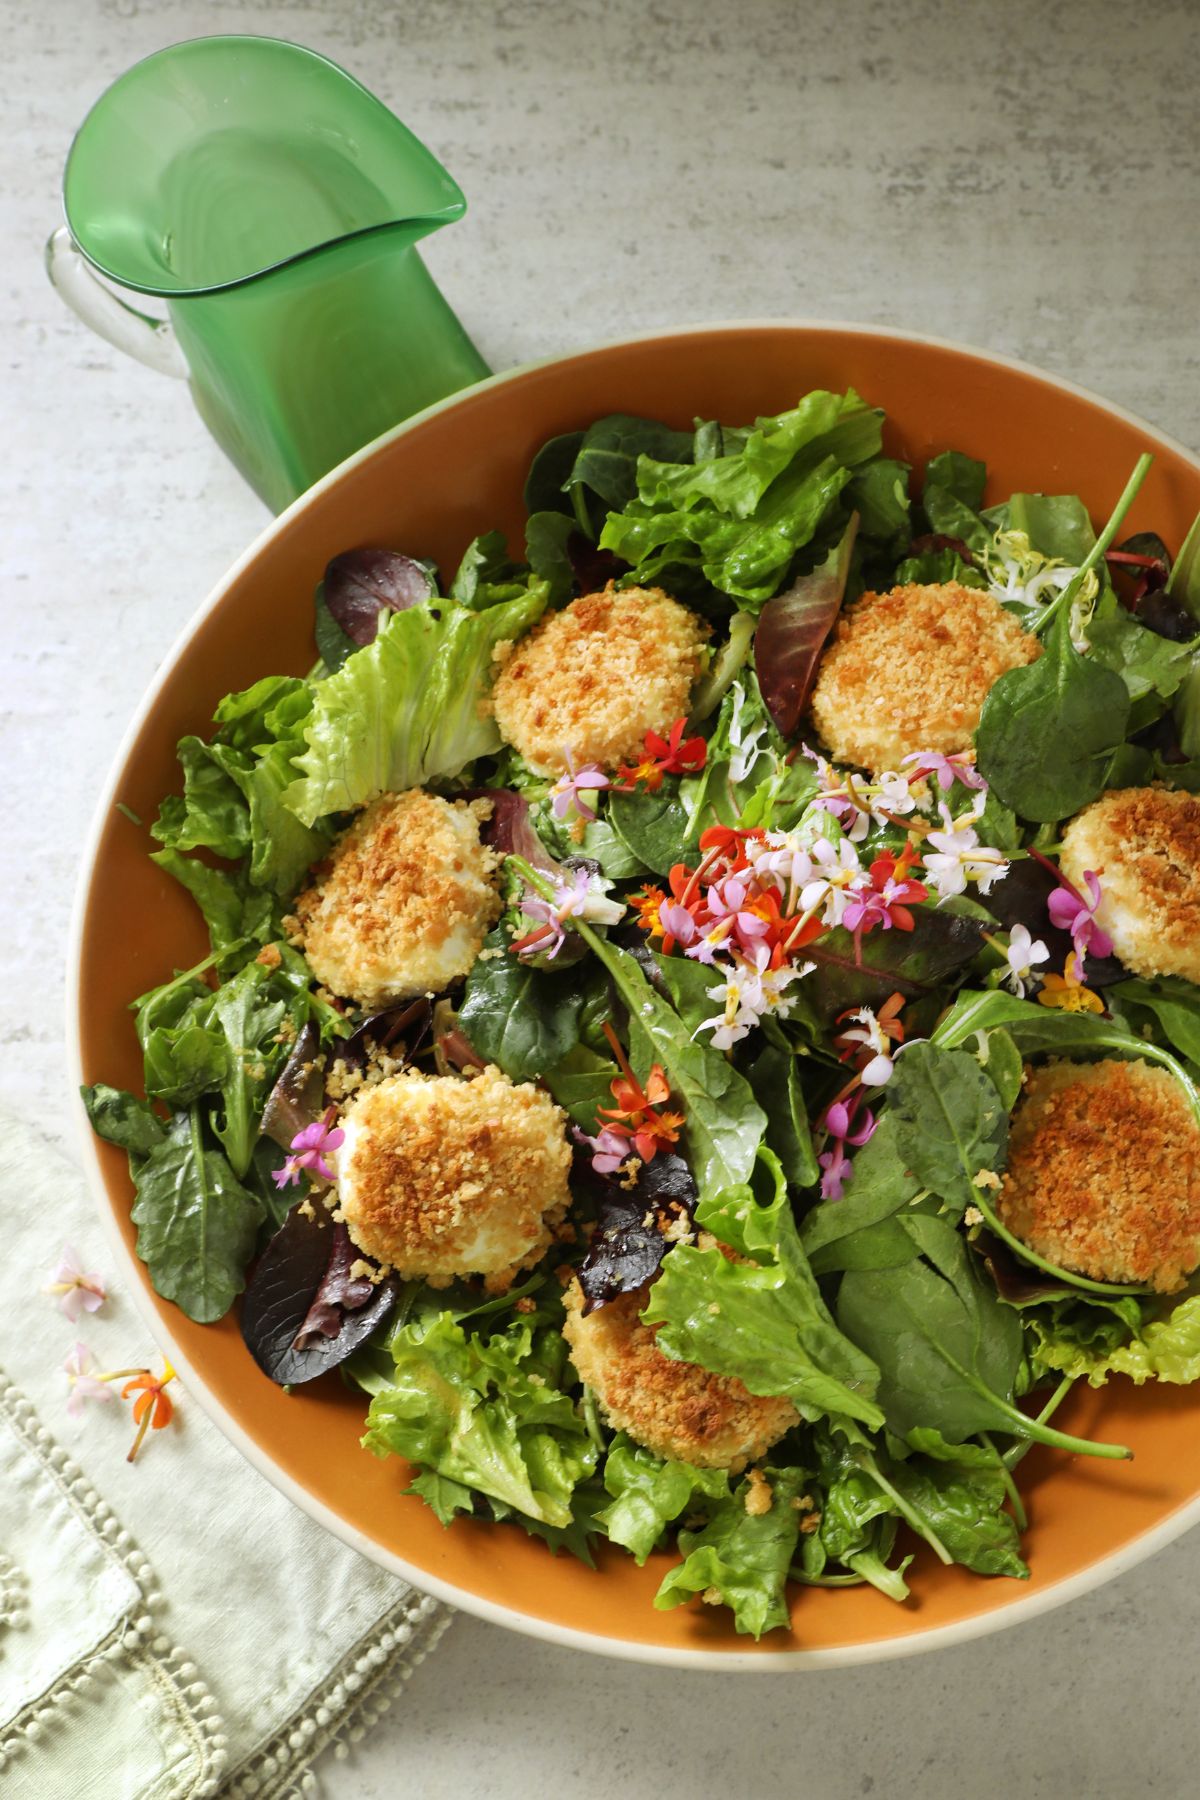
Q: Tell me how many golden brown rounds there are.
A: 7